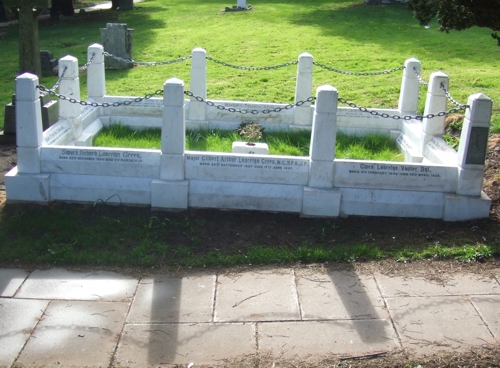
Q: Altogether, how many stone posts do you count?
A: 10